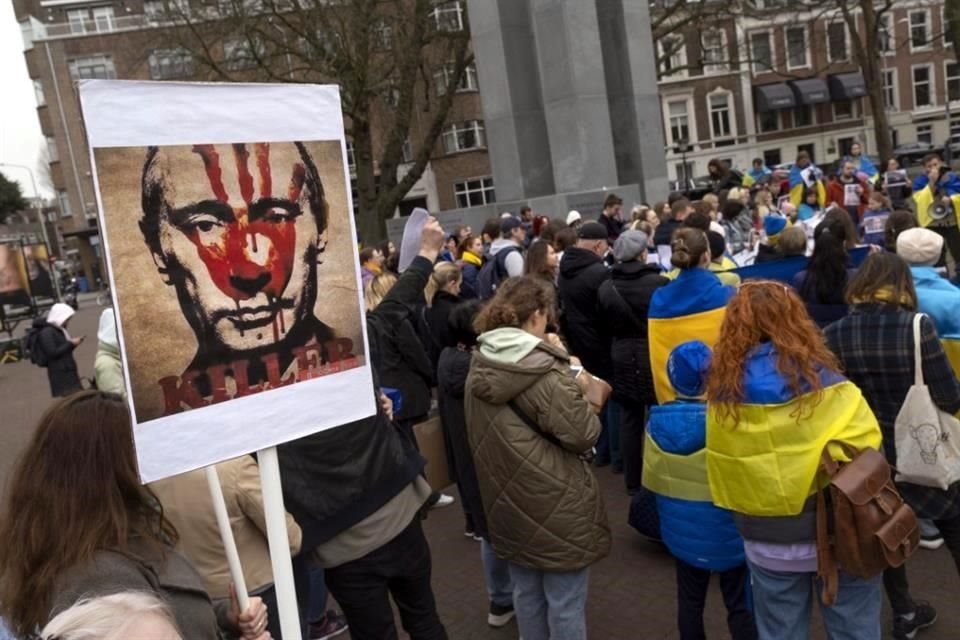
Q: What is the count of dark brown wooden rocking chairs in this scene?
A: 0